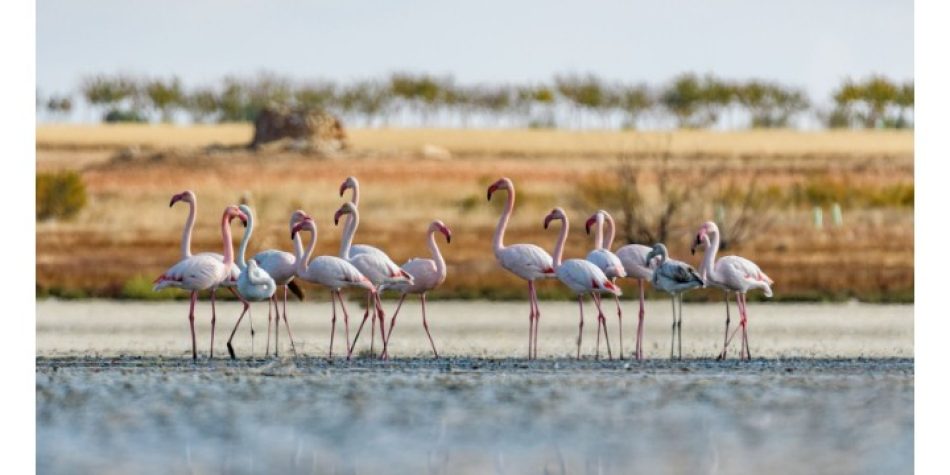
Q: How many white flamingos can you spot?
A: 1